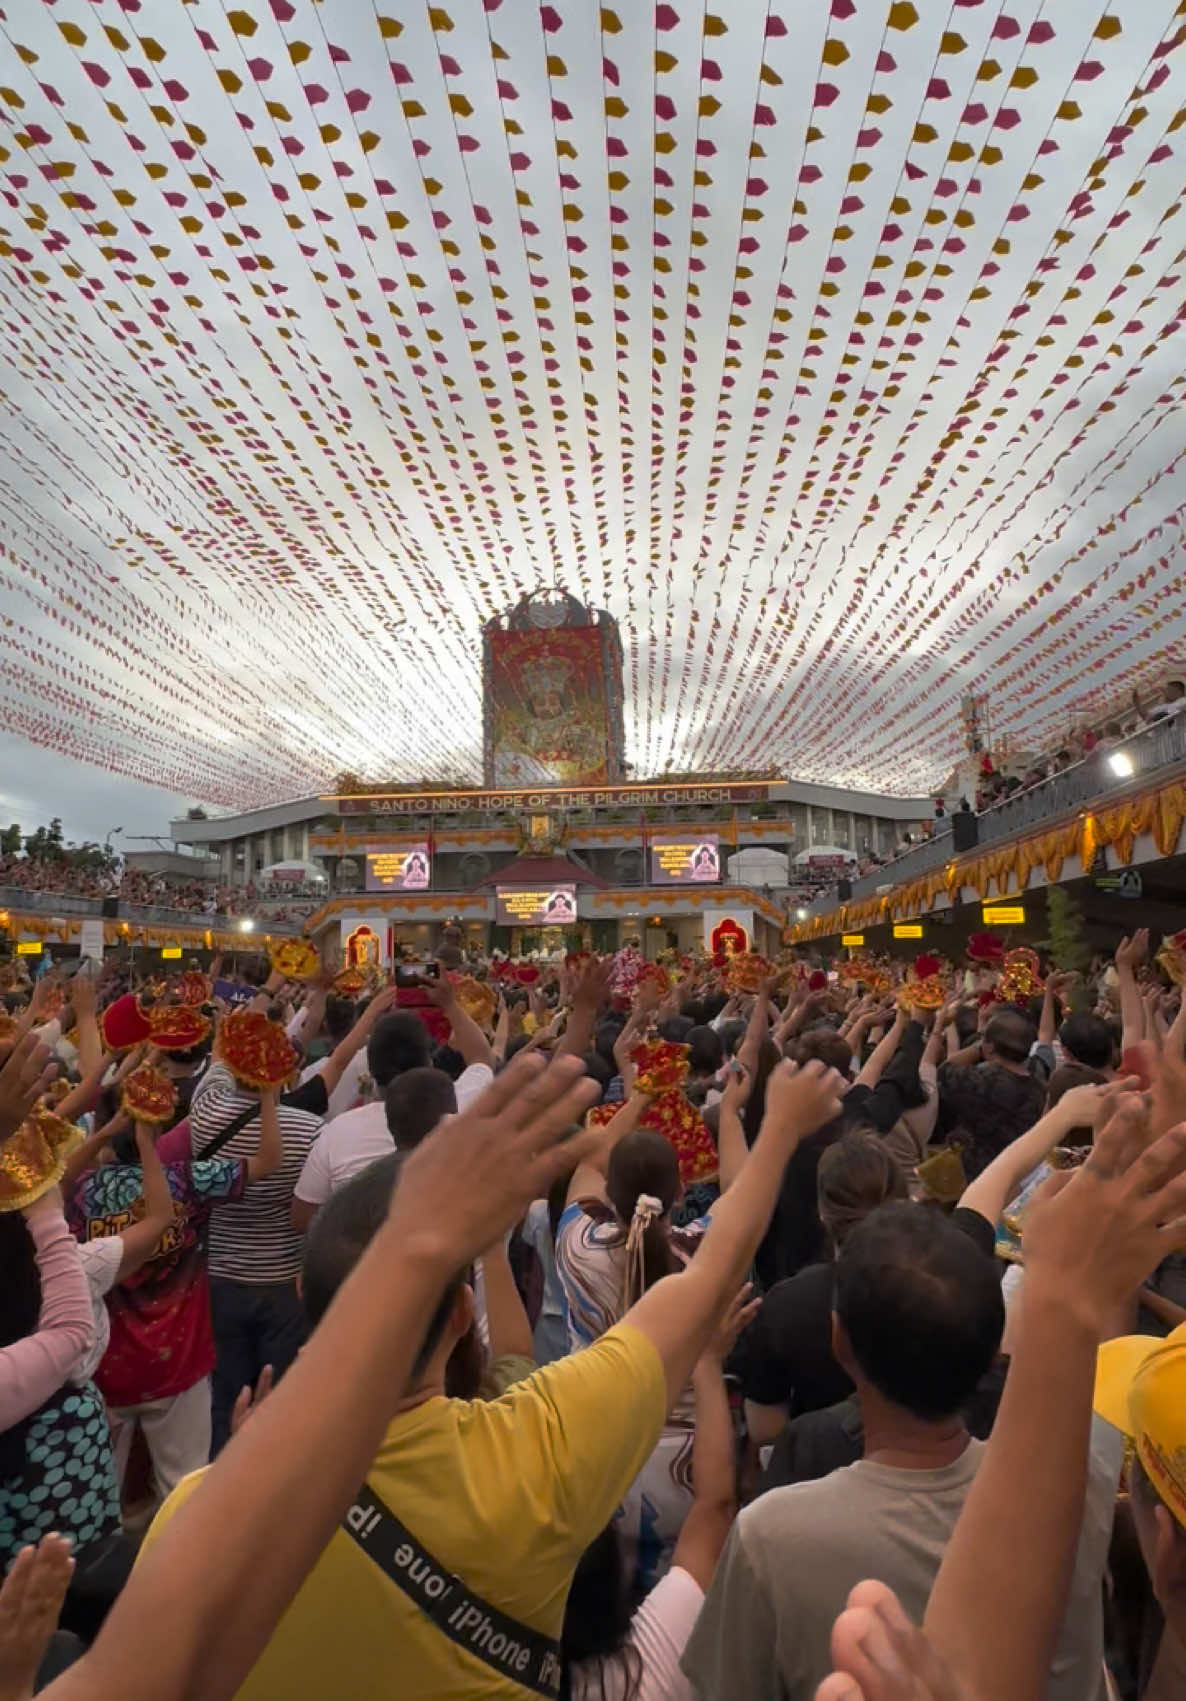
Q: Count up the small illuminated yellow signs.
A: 5